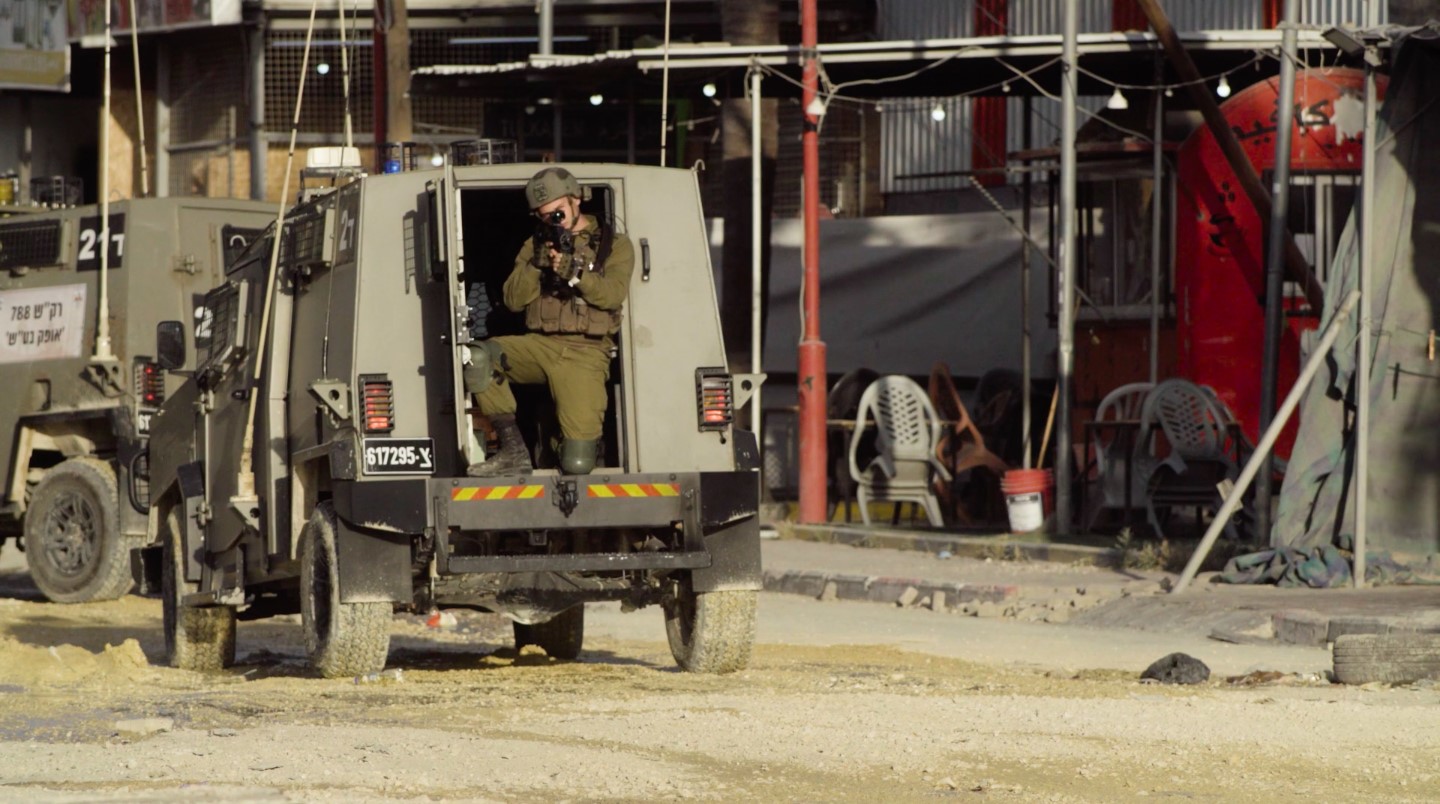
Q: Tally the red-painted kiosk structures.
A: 1